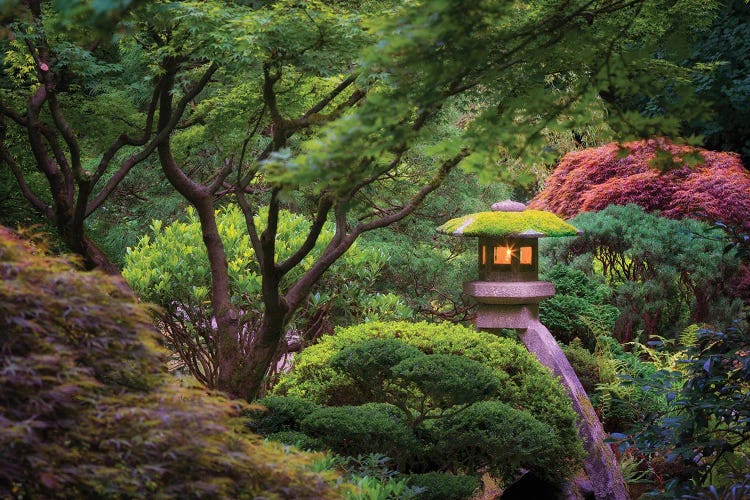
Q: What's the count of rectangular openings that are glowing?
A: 3